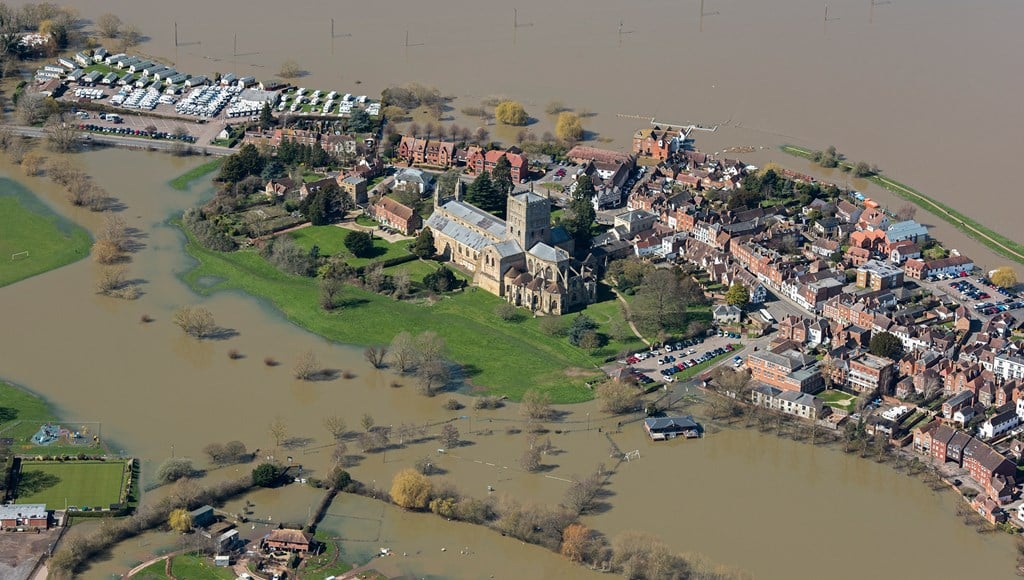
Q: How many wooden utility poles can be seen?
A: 9